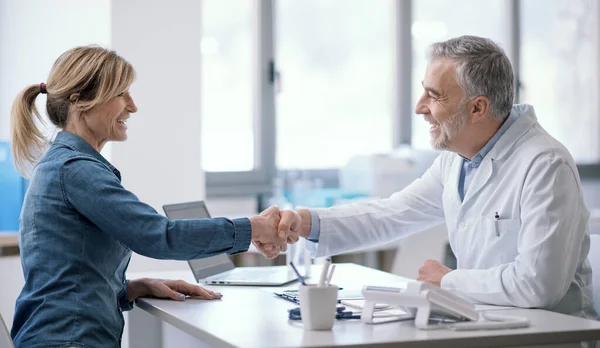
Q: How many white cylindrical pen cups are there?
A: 1